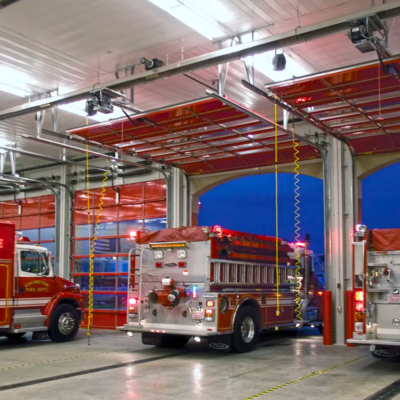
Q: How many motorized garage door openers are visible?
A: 2